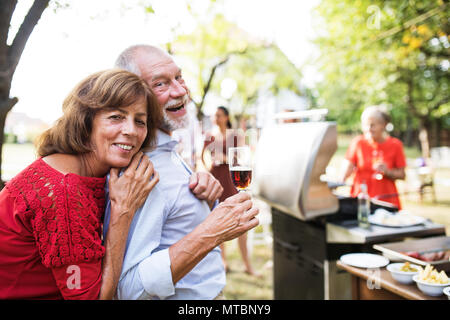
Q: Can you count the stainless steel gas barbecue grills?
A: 1